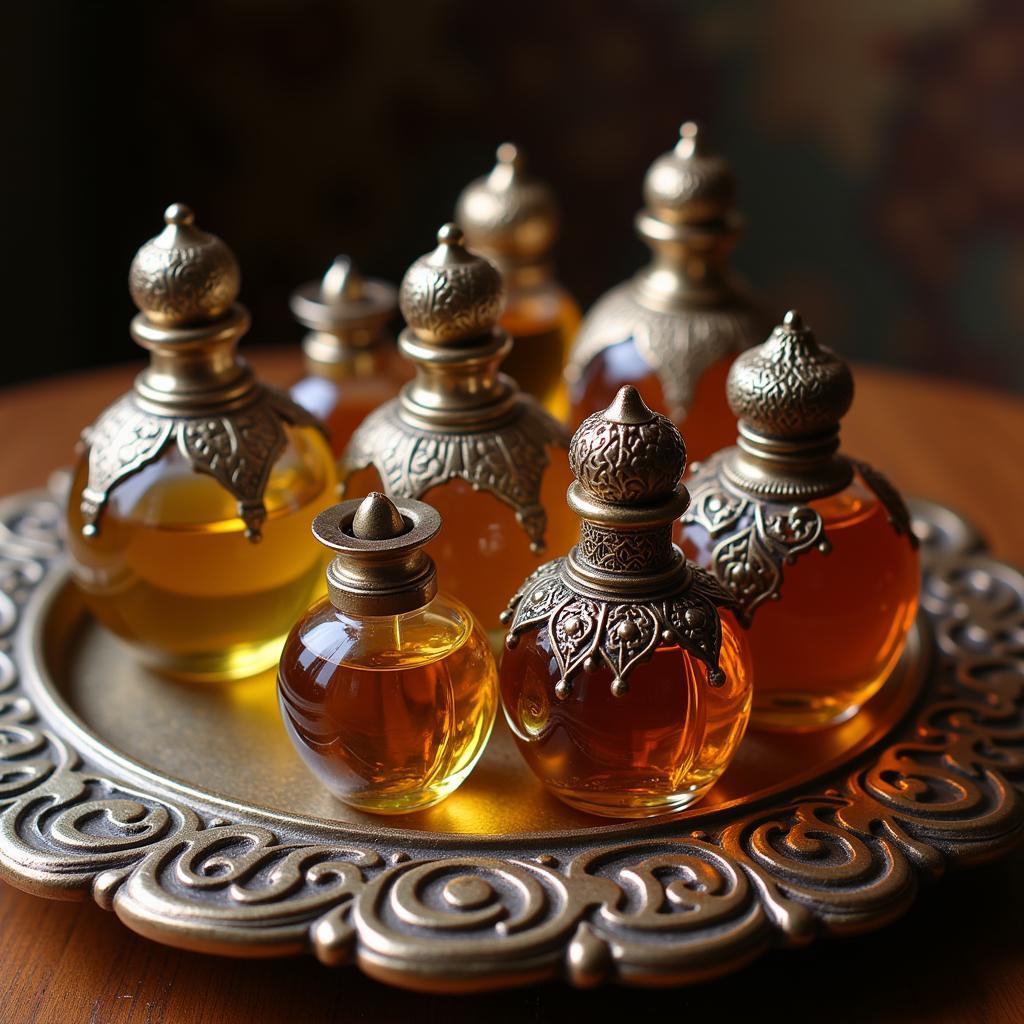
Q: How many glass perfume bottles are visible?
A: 8